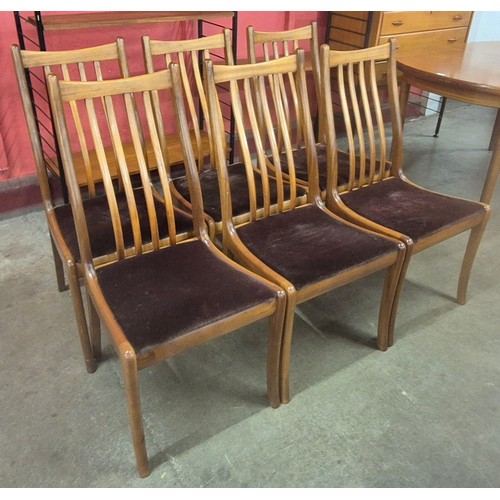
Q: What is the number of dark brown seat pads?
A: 6